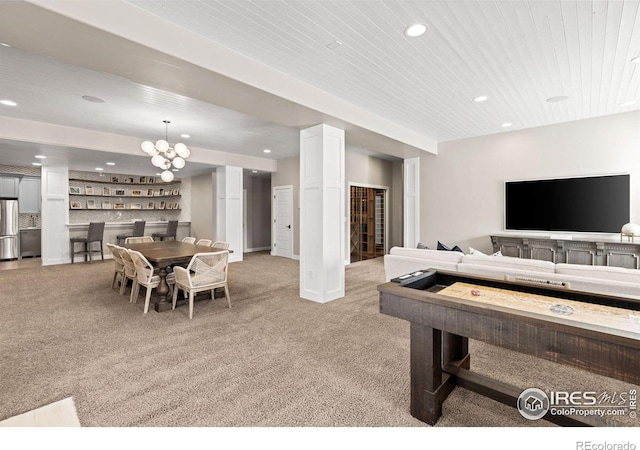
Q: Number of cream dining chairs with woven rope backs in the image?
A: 8